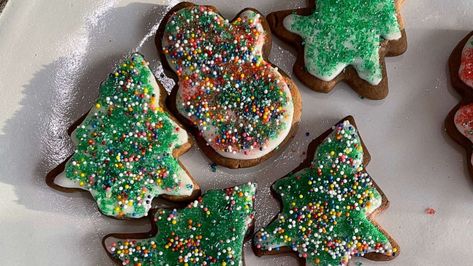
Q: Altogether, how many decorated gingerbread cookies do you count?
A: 6